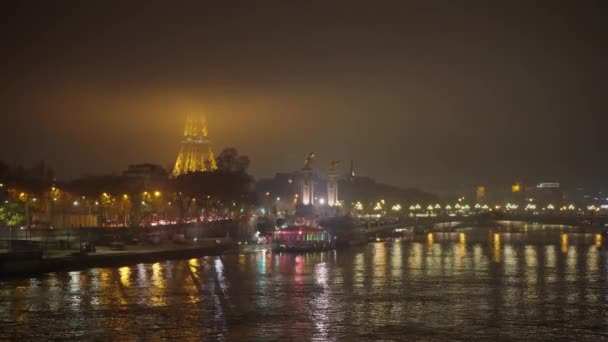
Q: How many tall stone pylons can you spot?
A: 2